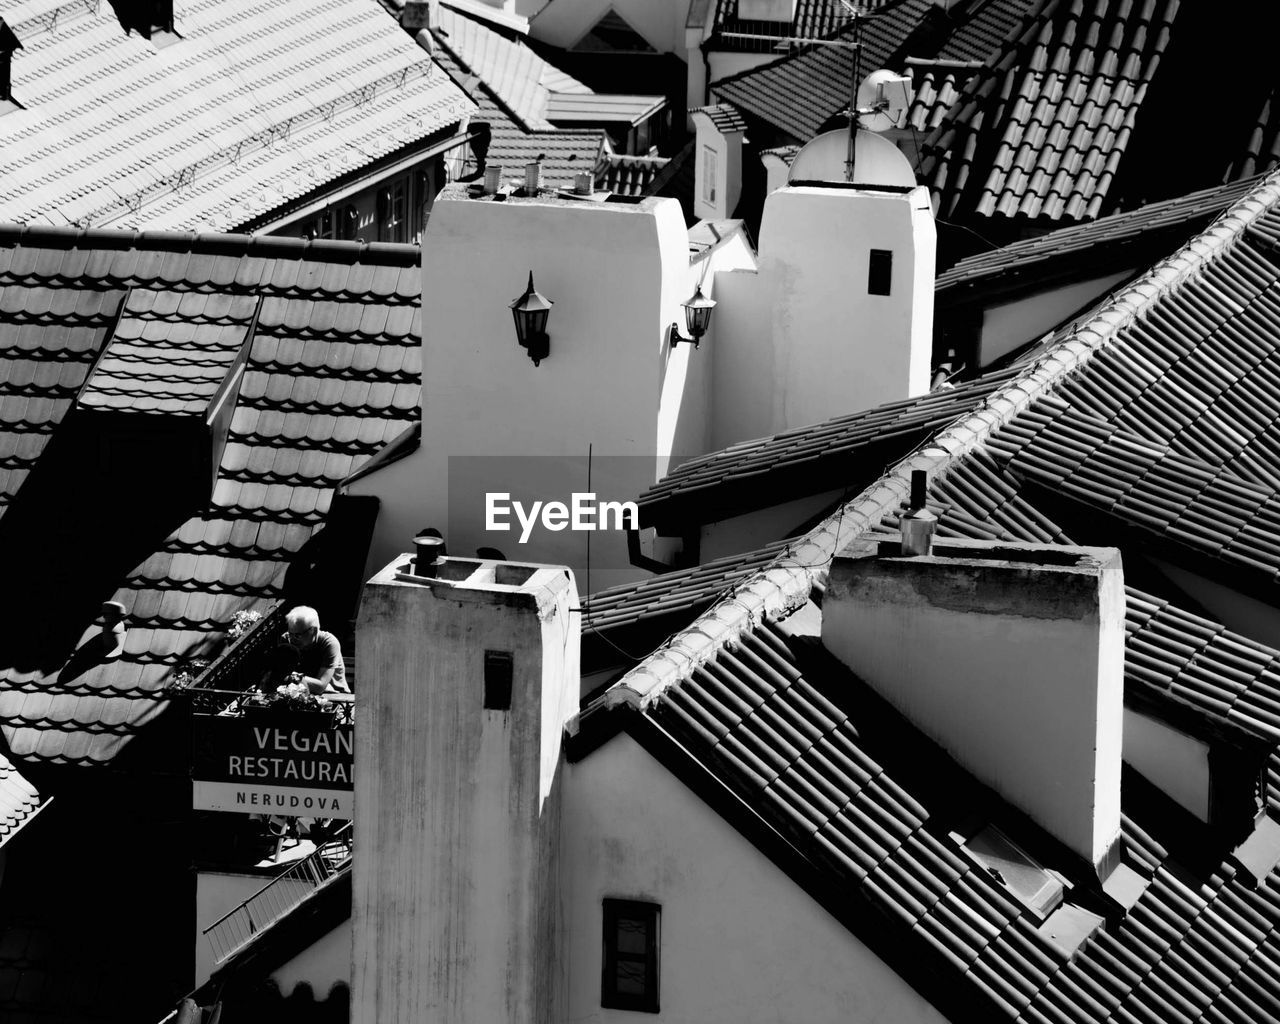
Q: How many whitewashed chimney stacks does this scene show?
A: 4